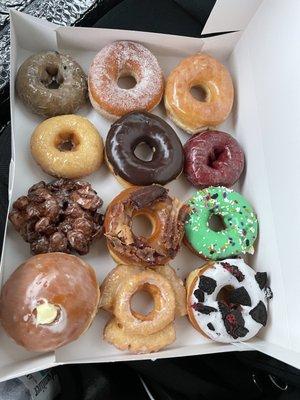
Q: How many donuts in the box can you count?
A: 12